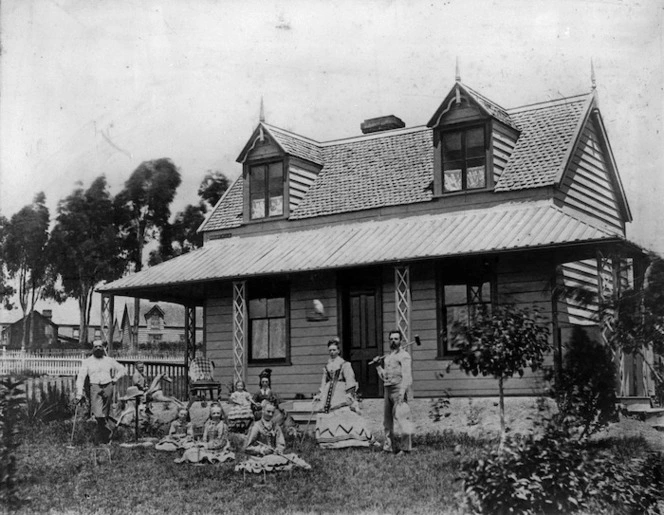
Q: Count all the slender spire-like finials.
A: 3